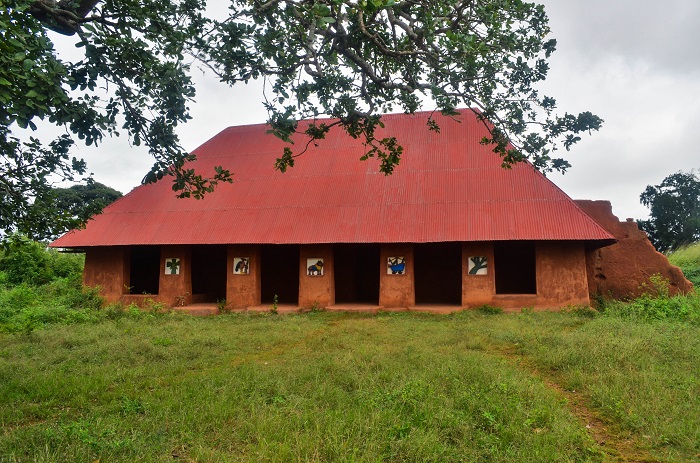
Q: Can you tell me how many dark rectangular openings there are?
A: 6